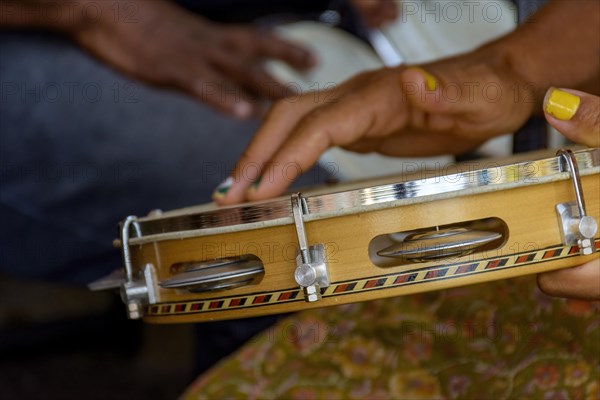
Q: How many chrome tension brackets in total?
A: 3